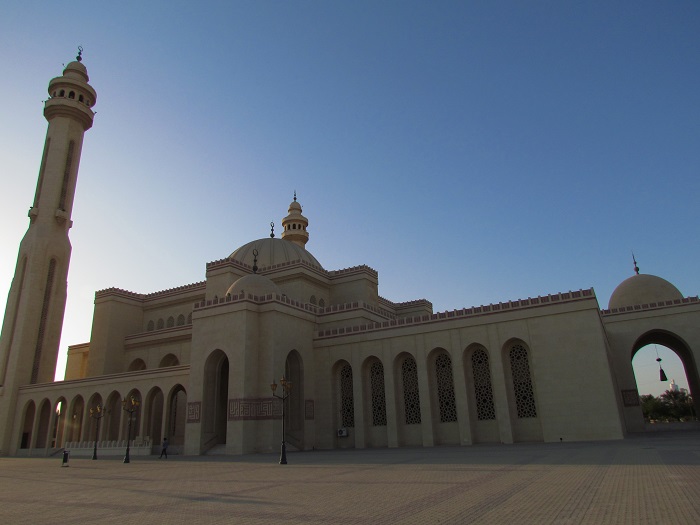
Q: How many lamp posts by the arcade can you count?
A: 3